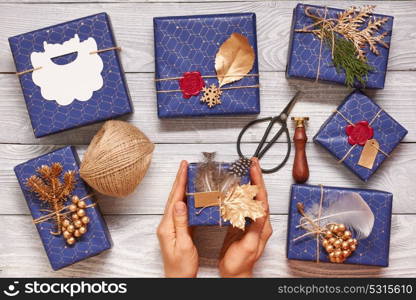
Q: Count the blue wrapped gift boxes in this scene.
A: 7